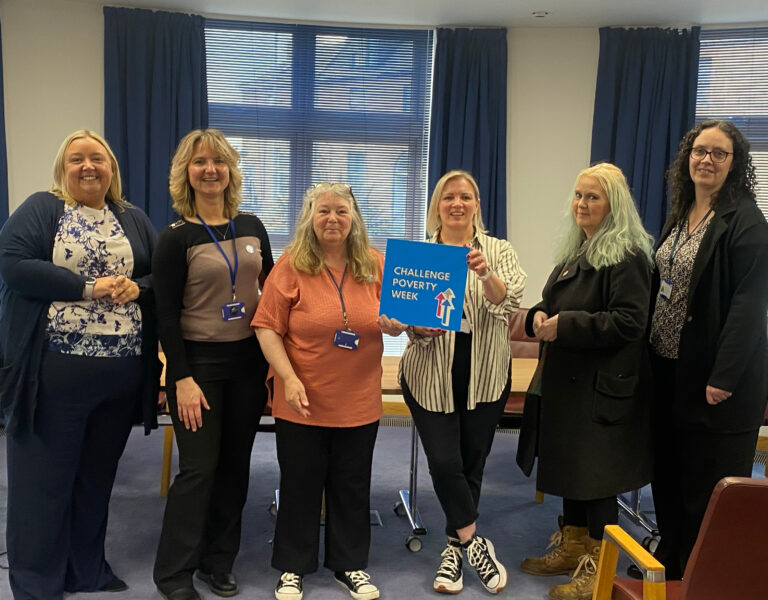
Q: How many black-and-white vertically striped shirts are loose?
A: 1